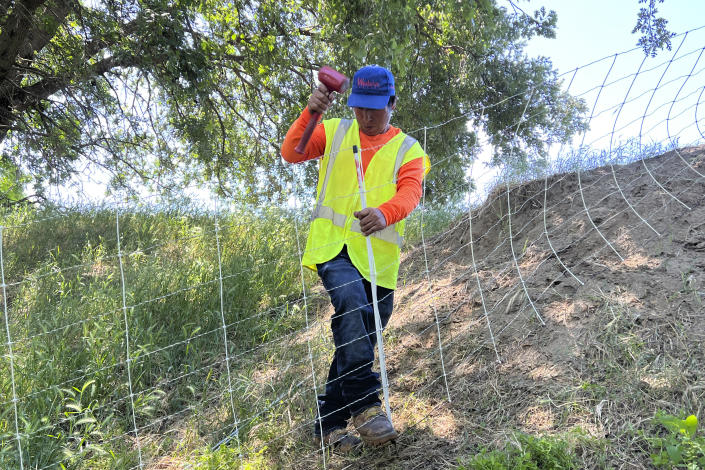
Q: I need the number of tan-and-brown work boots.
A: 2